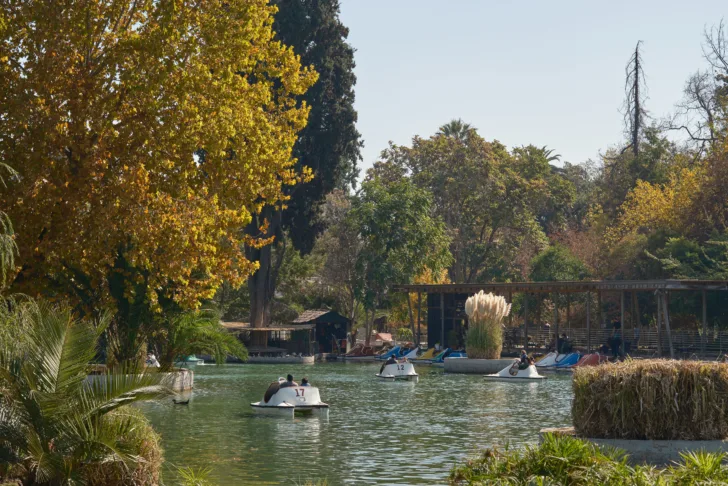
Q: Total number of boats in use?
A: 3